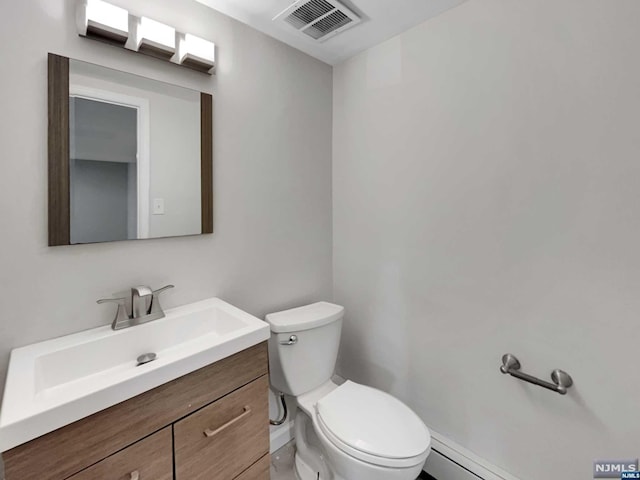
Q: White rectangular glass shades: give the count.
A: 3